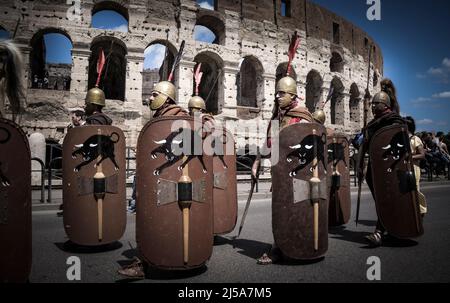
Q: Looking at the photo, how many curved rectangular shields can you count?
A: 7